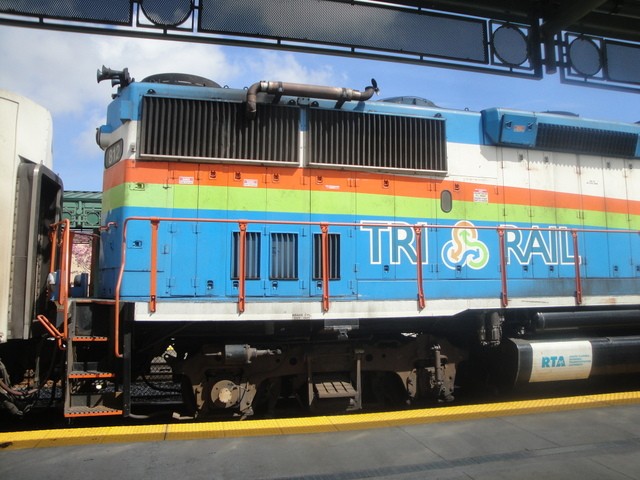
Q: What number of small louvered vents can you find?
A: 3